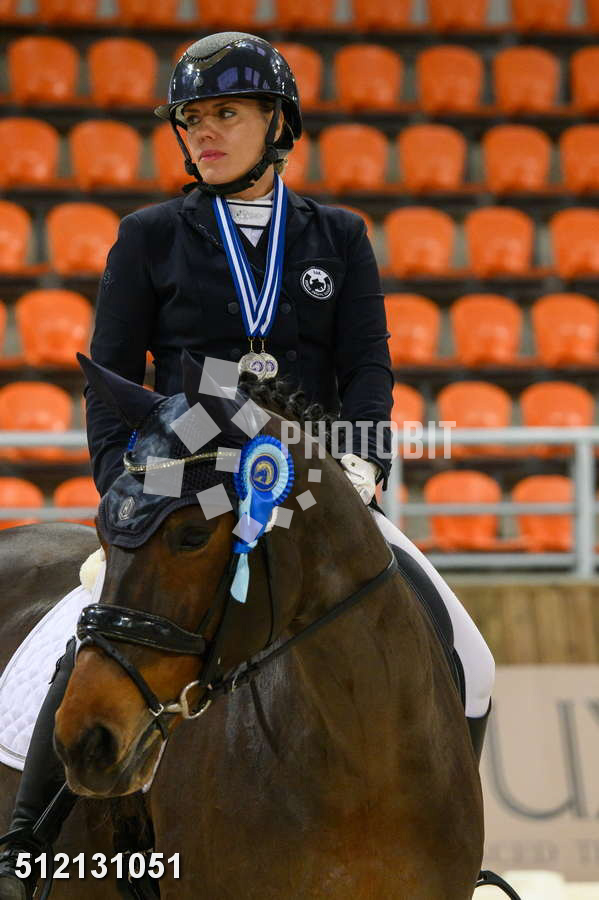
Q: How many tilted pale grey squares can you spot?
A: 10